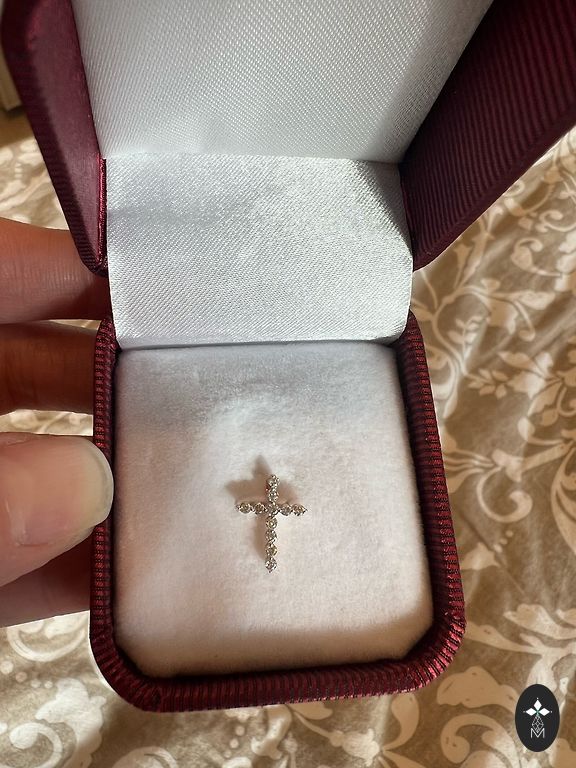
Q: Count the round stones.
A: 11